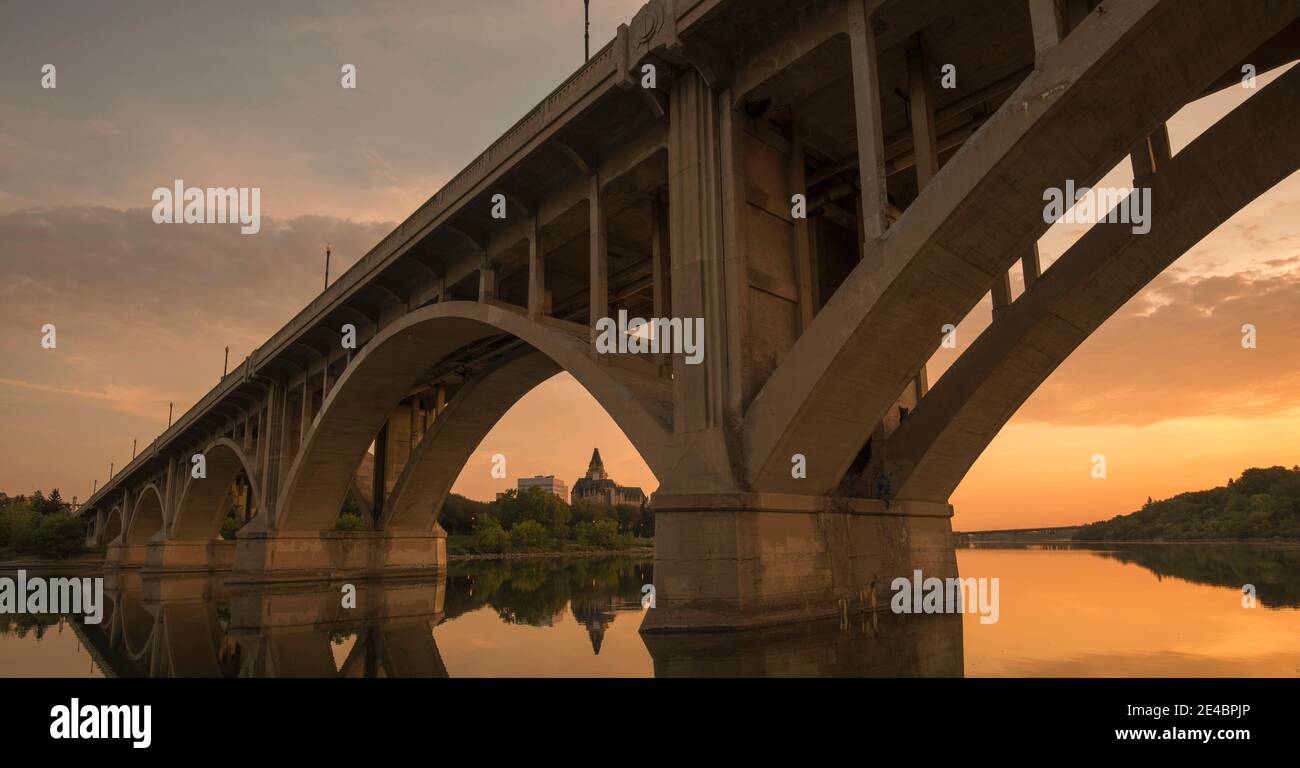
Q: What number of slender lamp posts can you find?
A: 7